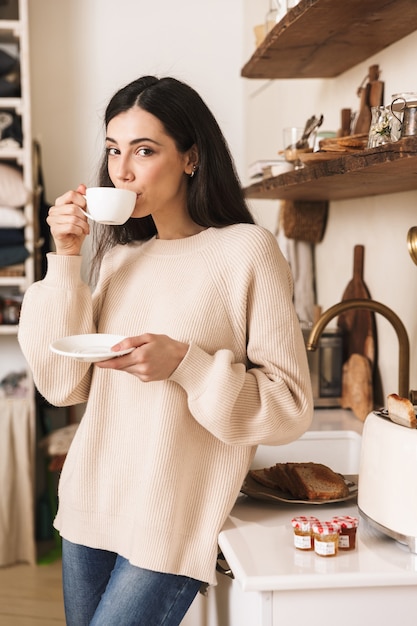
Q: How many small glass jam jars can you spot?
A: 3